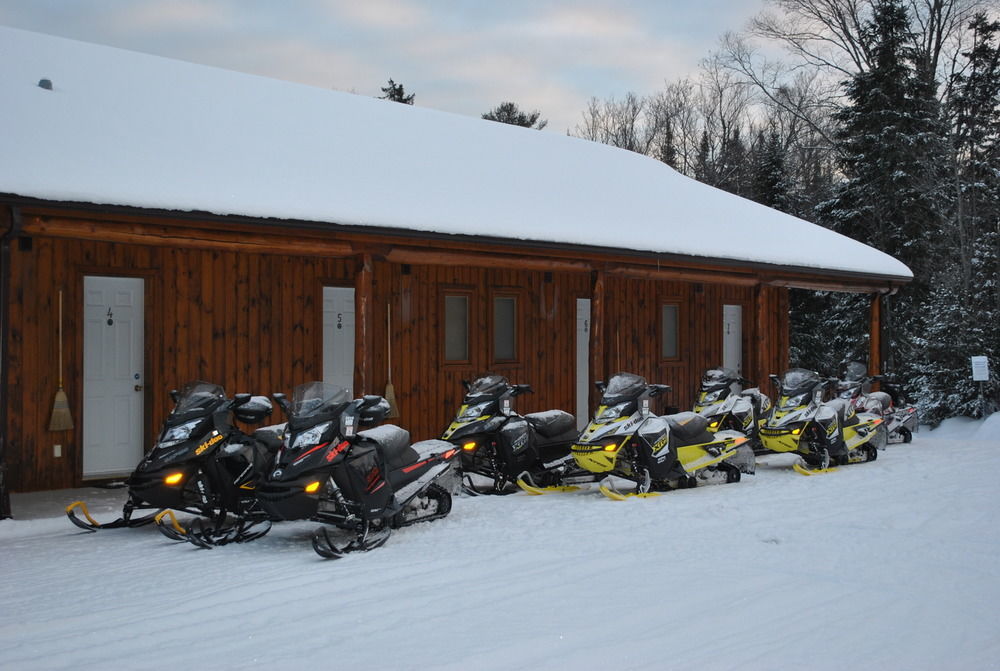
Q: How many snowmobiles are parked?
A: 7